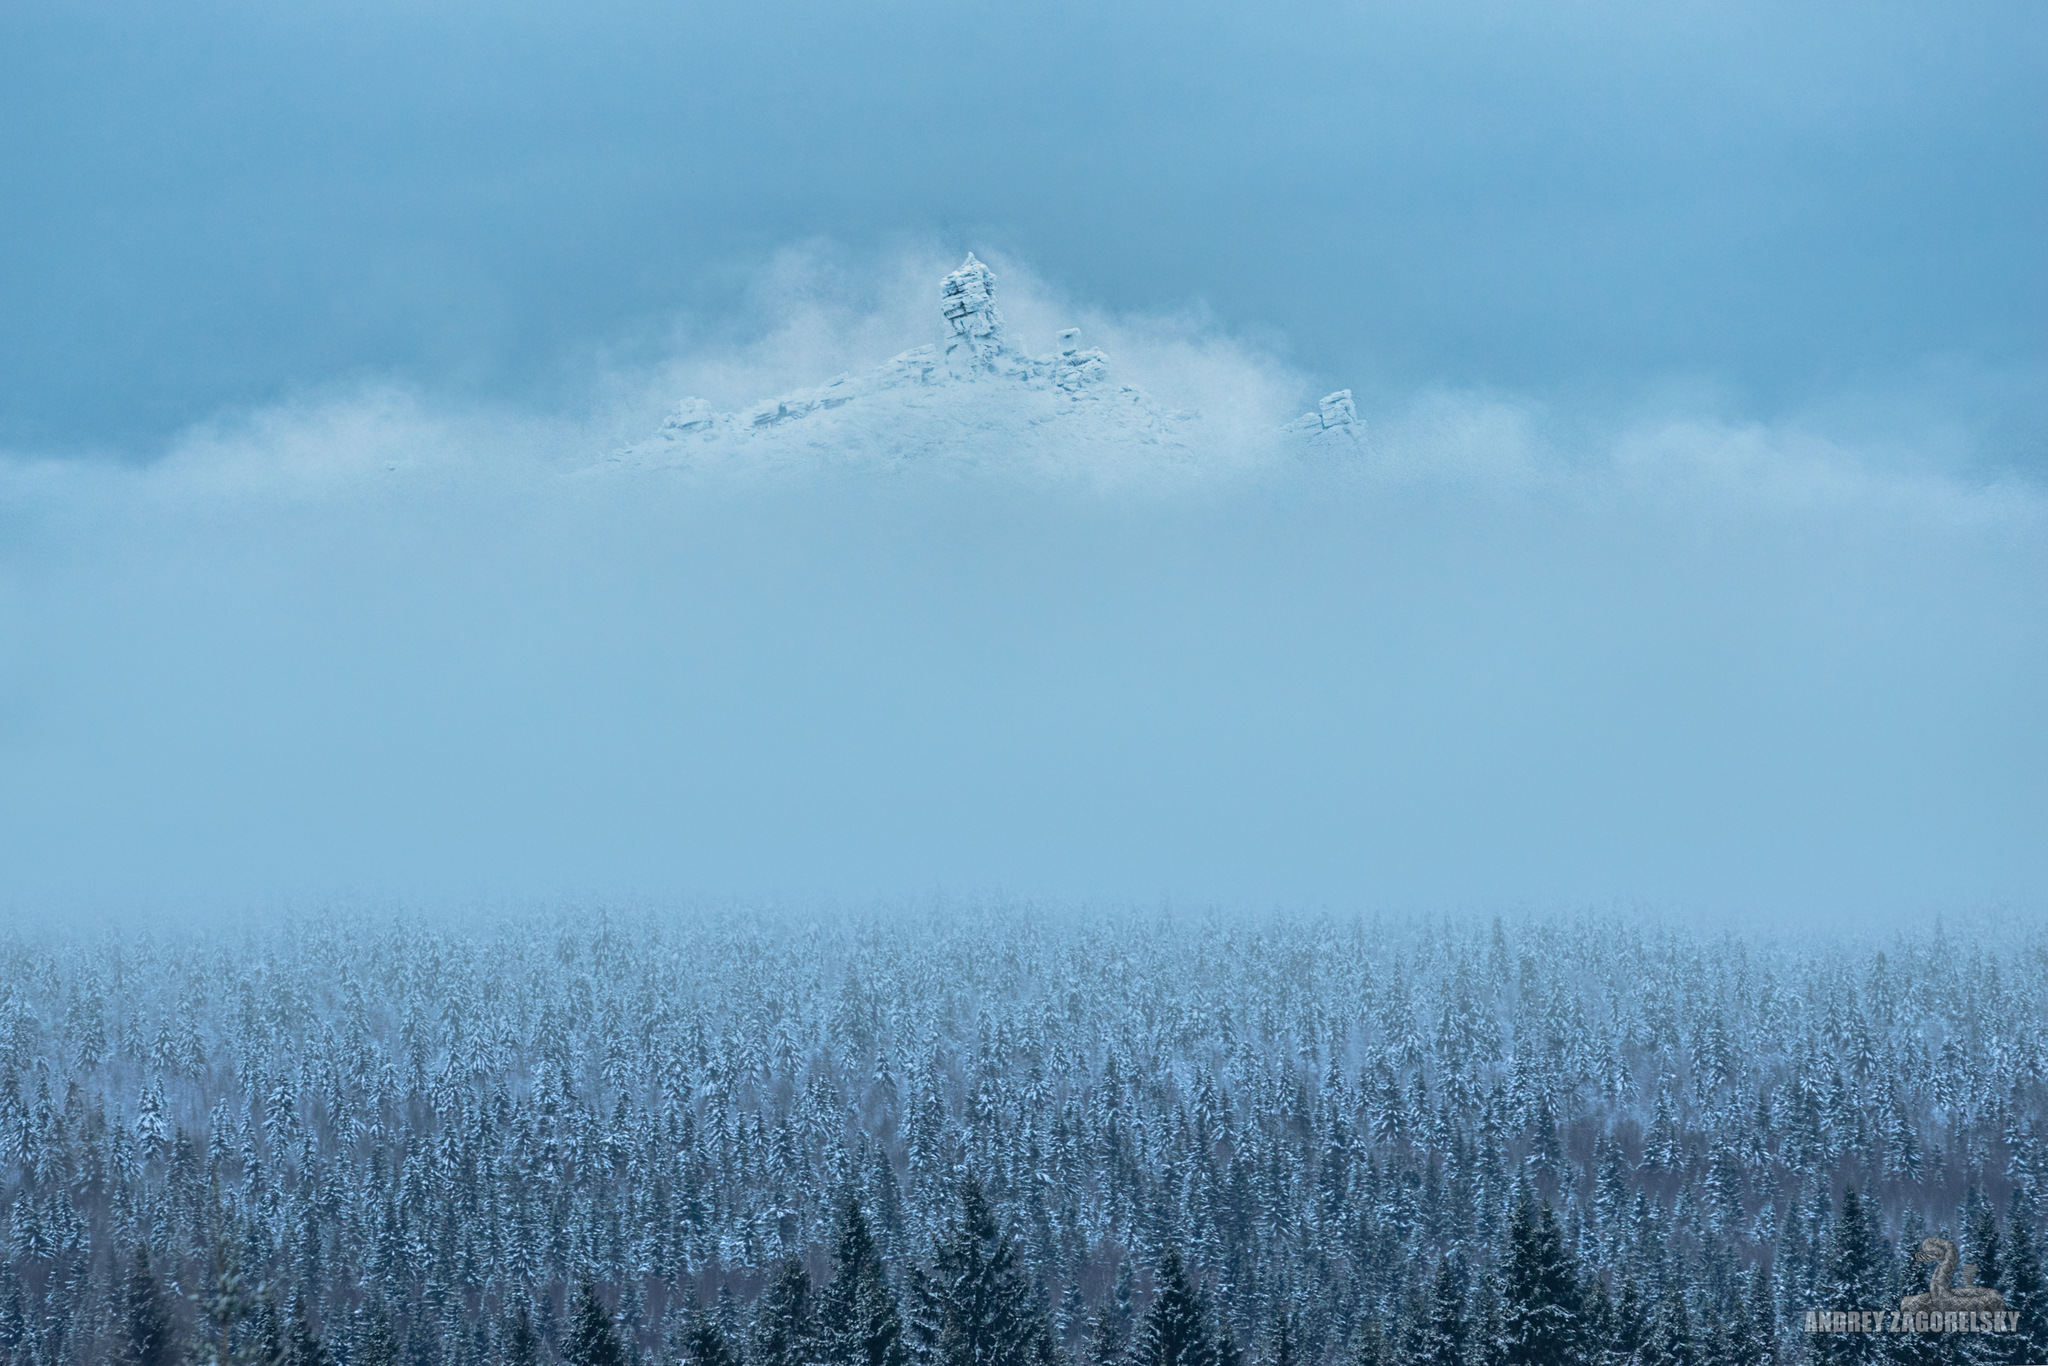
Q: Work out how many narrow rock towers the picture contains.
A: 1